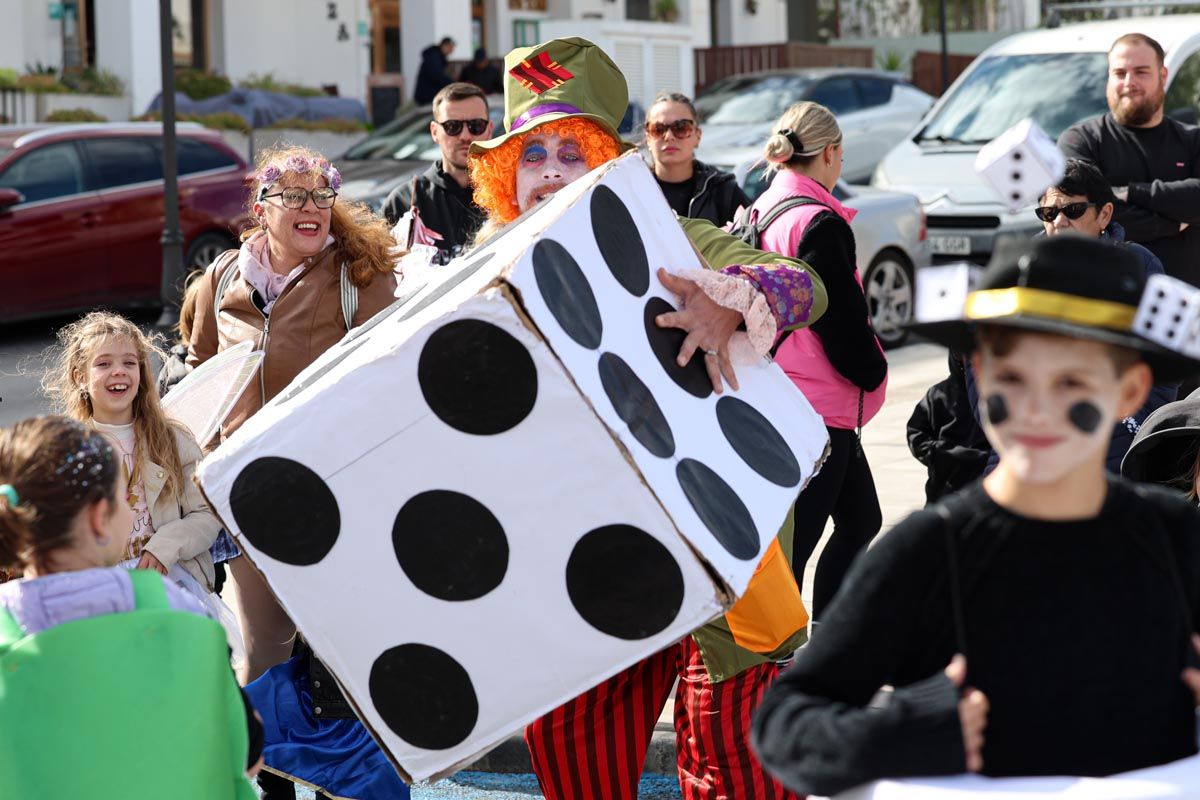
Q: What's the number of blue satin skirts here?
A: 1